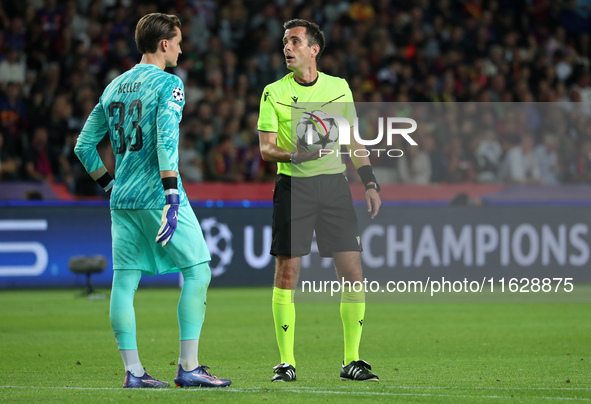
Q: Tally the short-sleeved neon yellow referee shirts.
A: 1